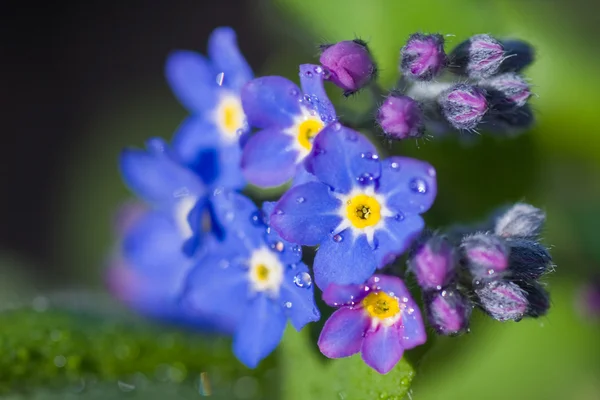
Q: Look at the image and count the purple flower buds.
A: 10